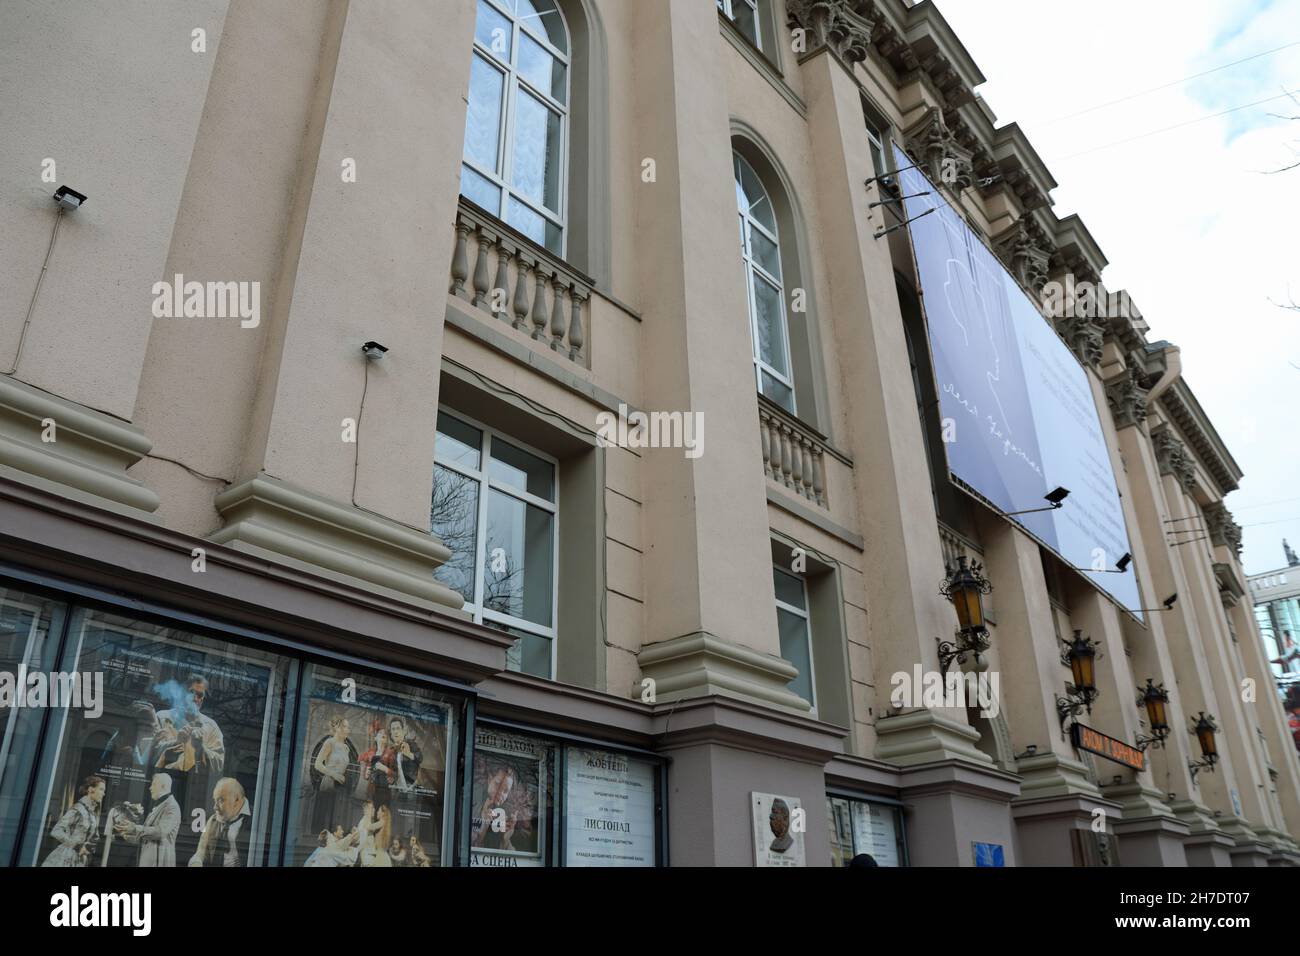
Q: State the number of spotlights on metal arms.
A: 3